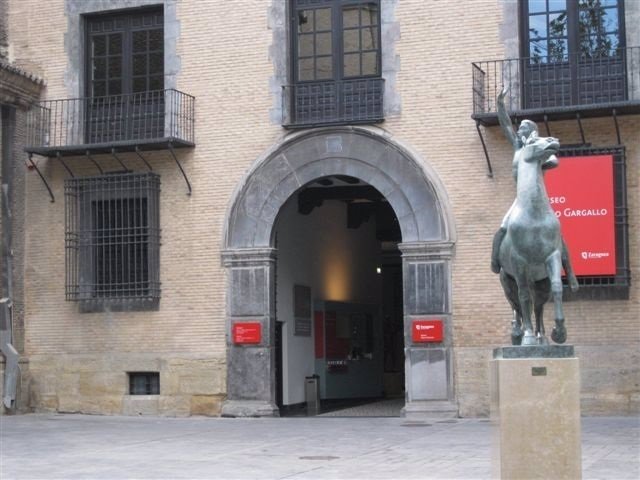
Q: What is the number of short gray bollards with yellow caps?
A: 0